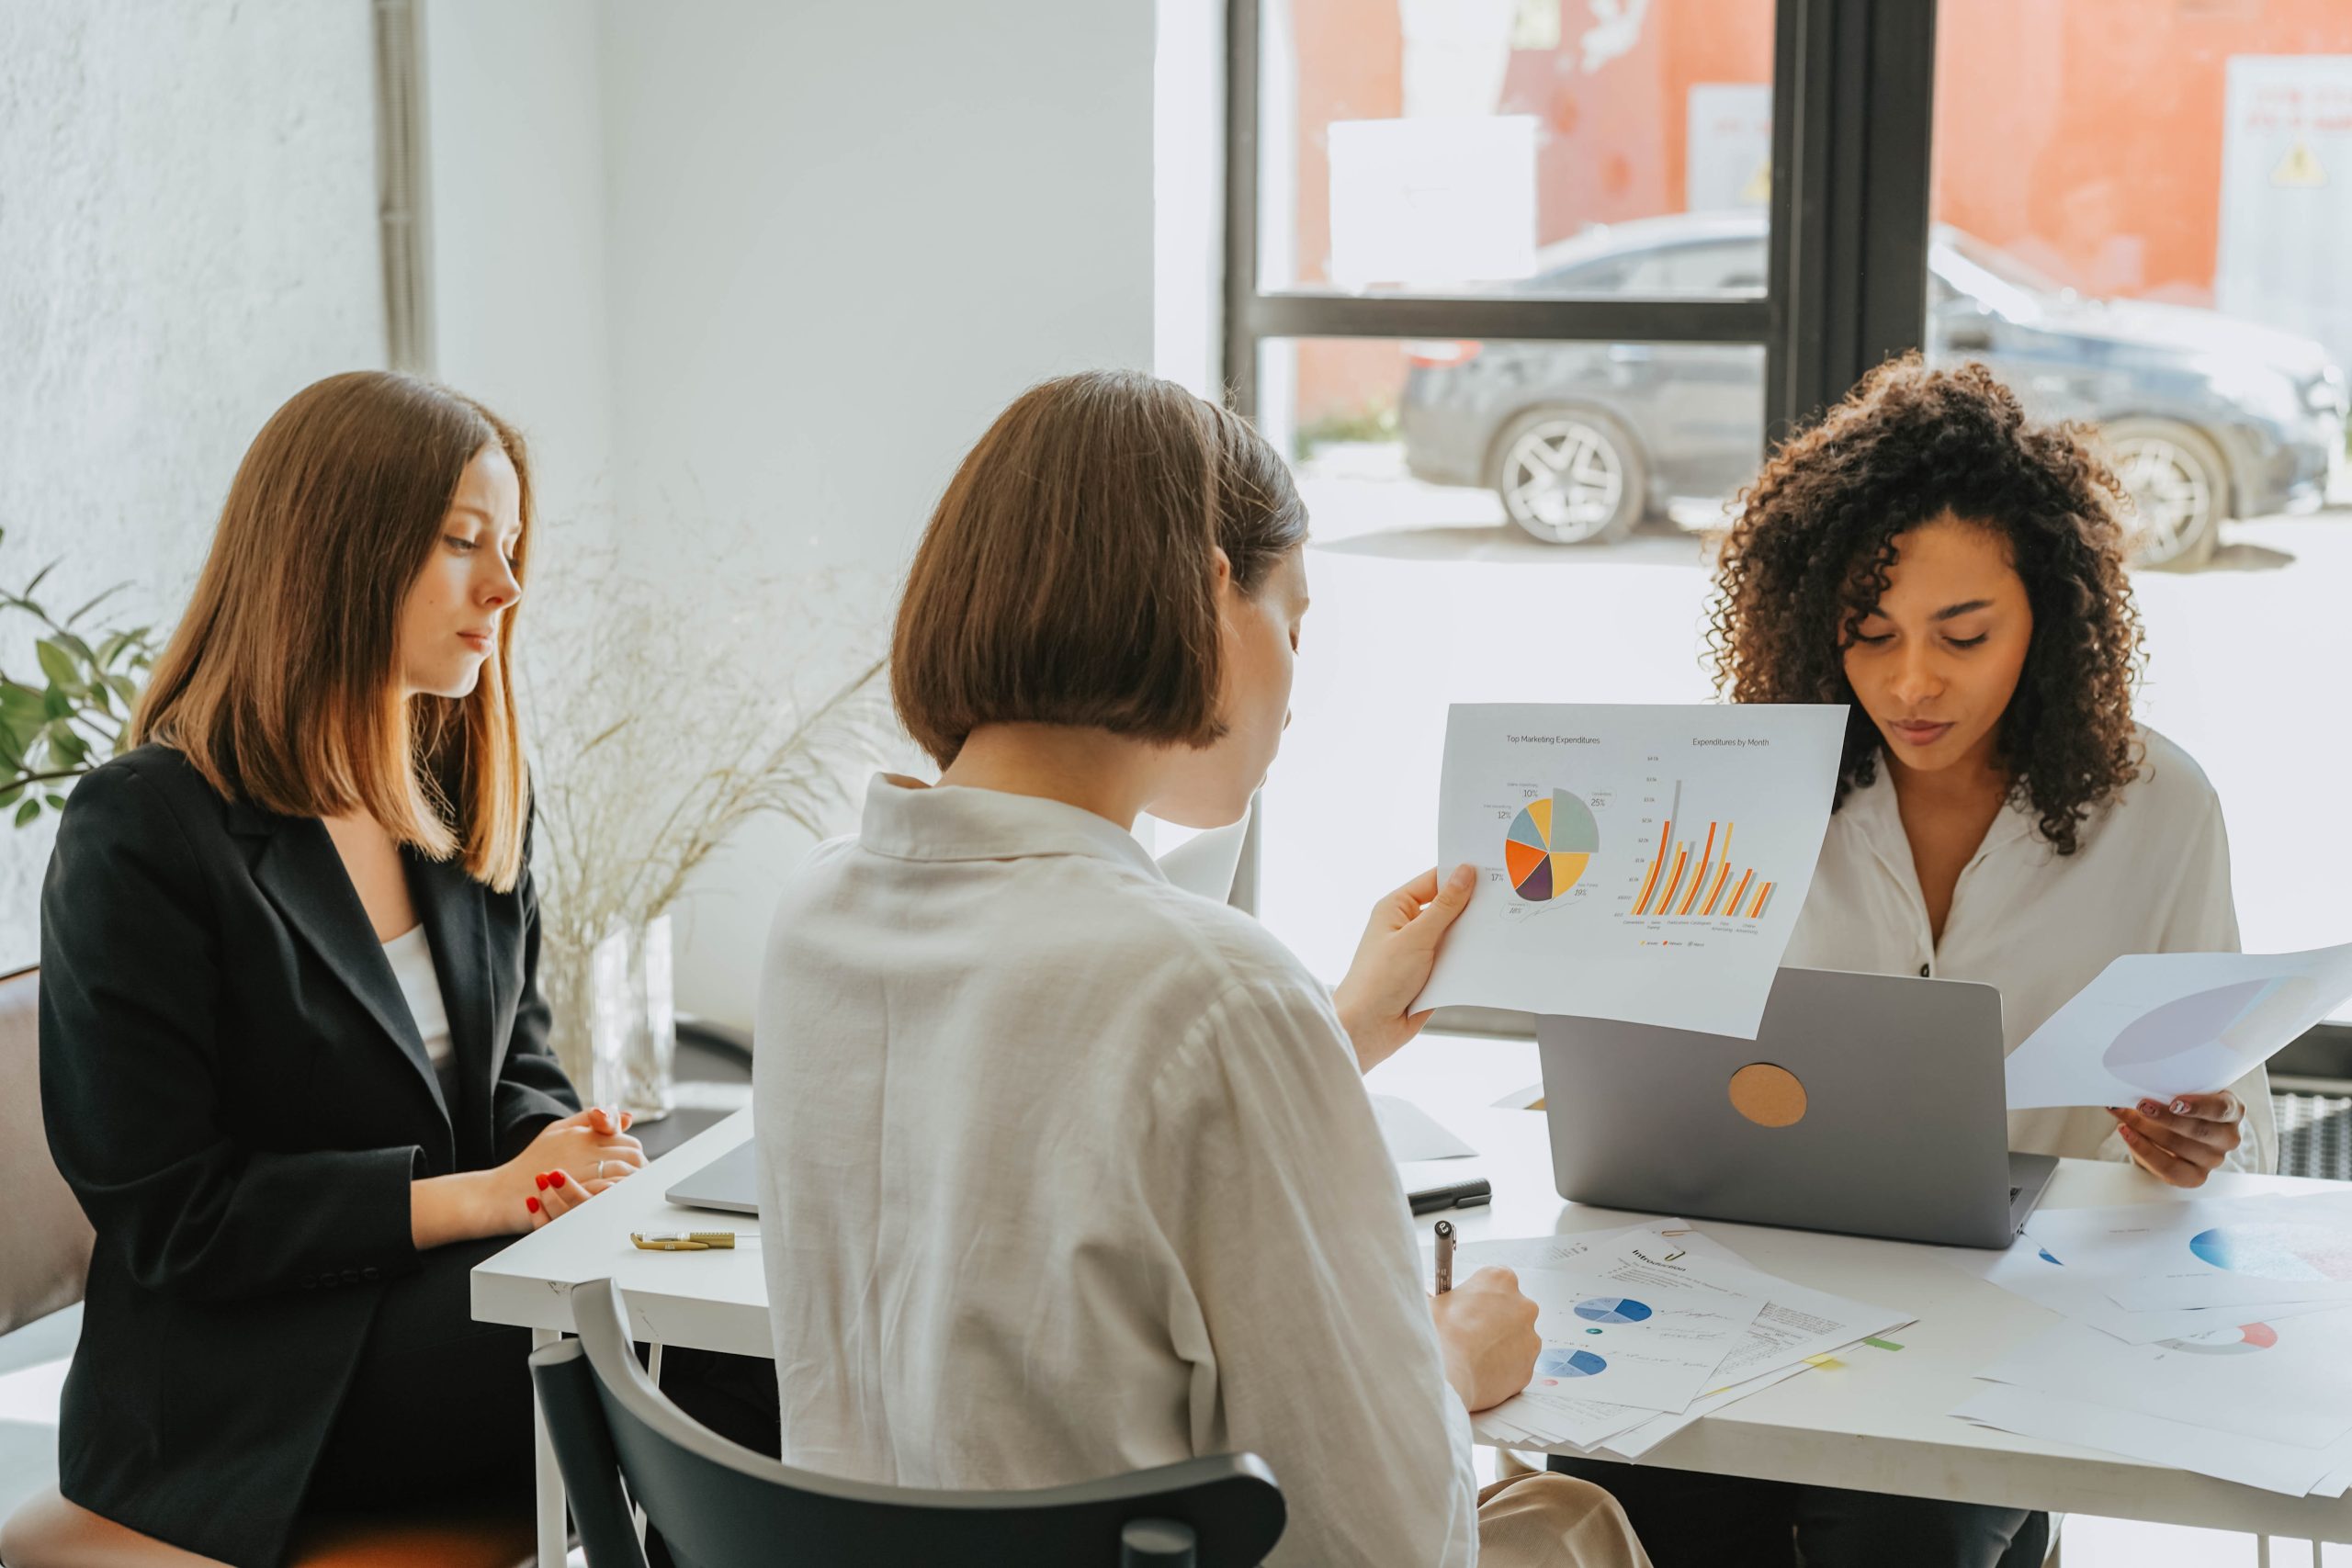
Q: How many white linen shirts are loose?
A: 2